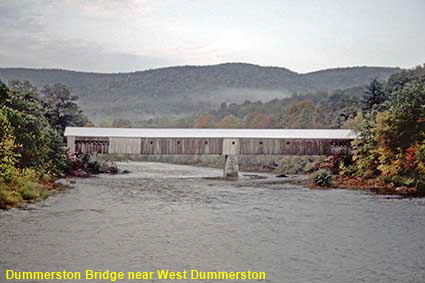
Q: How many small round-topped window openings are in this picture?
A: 6